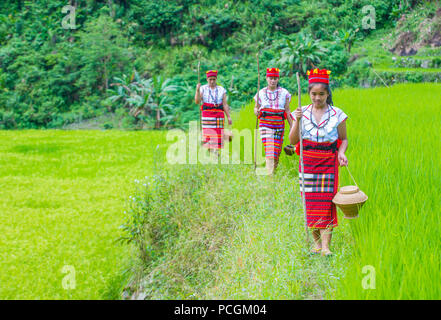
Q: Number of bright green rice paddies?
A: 2